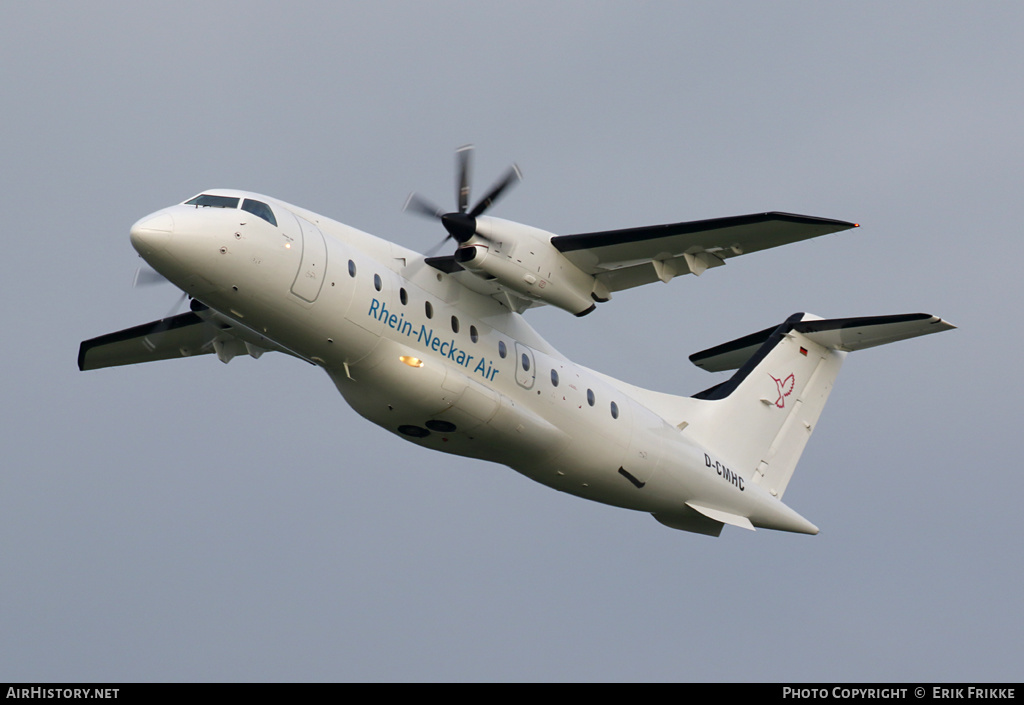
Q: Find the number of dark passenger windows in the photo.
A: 11